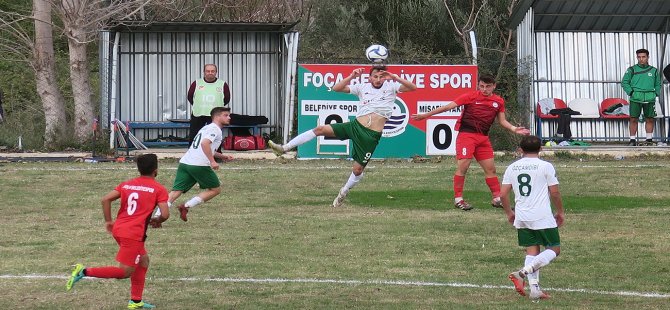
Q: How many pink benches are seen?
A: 0